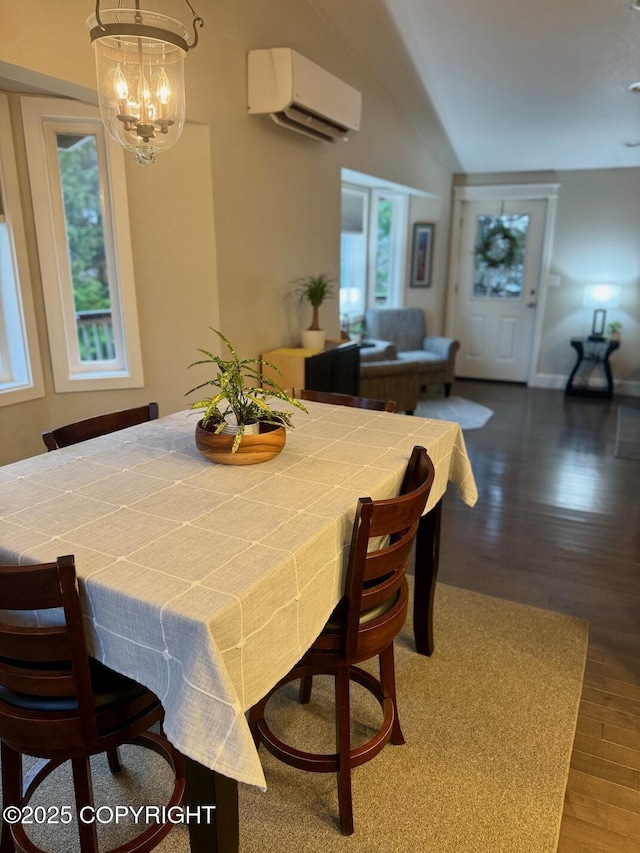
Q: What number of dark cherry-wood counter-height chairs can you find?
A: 4